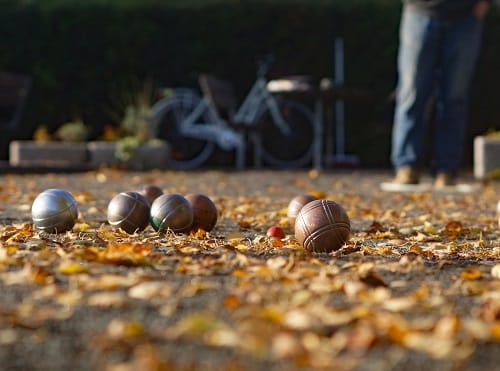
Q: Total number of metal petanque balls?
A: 7